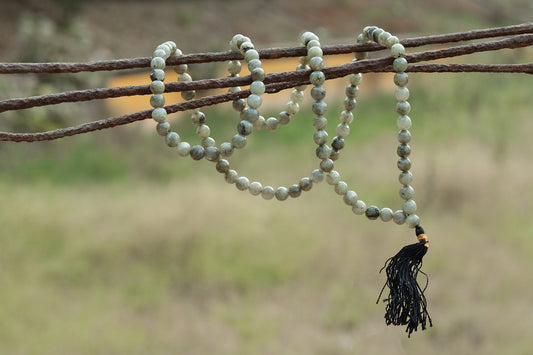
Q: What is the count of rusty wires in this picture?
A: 3